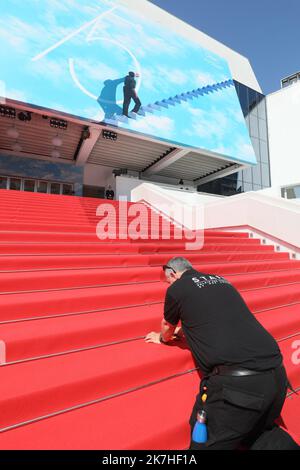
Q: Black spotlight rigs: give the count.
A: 3